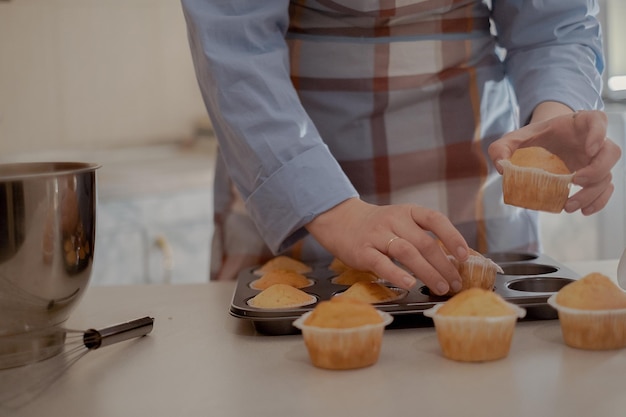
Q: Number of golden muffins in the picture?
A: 11